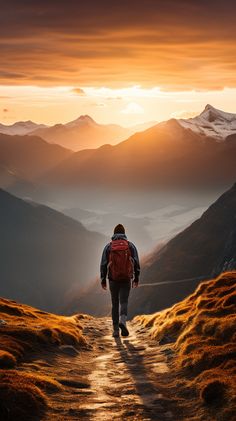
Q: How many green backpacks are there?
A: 0